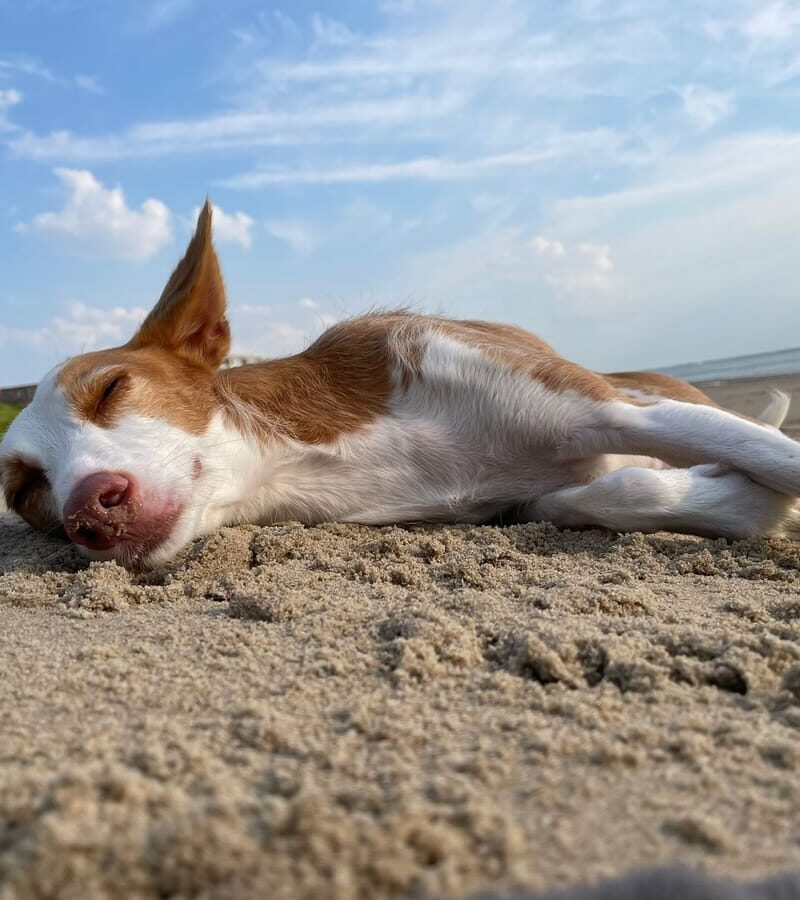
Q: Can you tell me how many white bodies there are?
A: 1